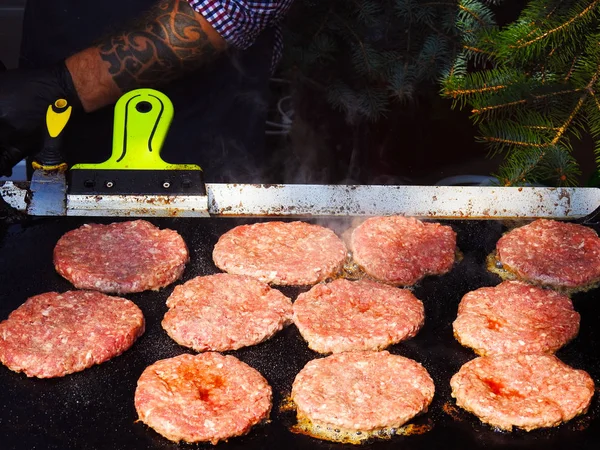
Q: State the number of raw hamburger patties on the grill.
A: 11